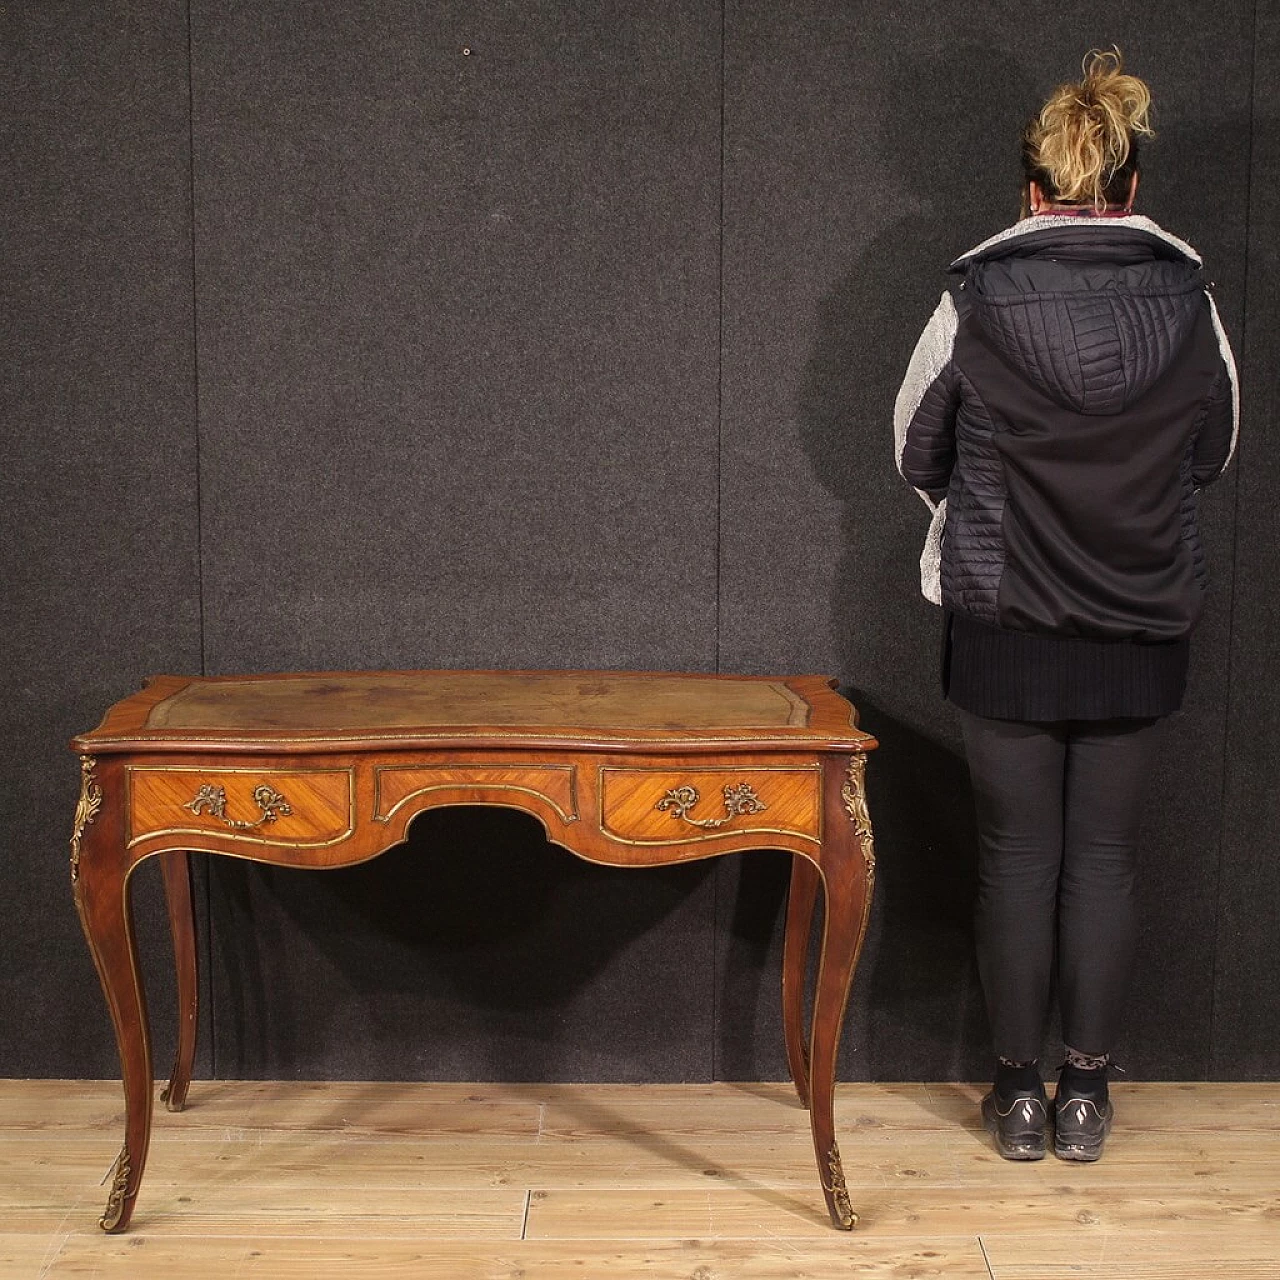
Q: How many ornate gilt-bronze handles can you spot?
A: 2